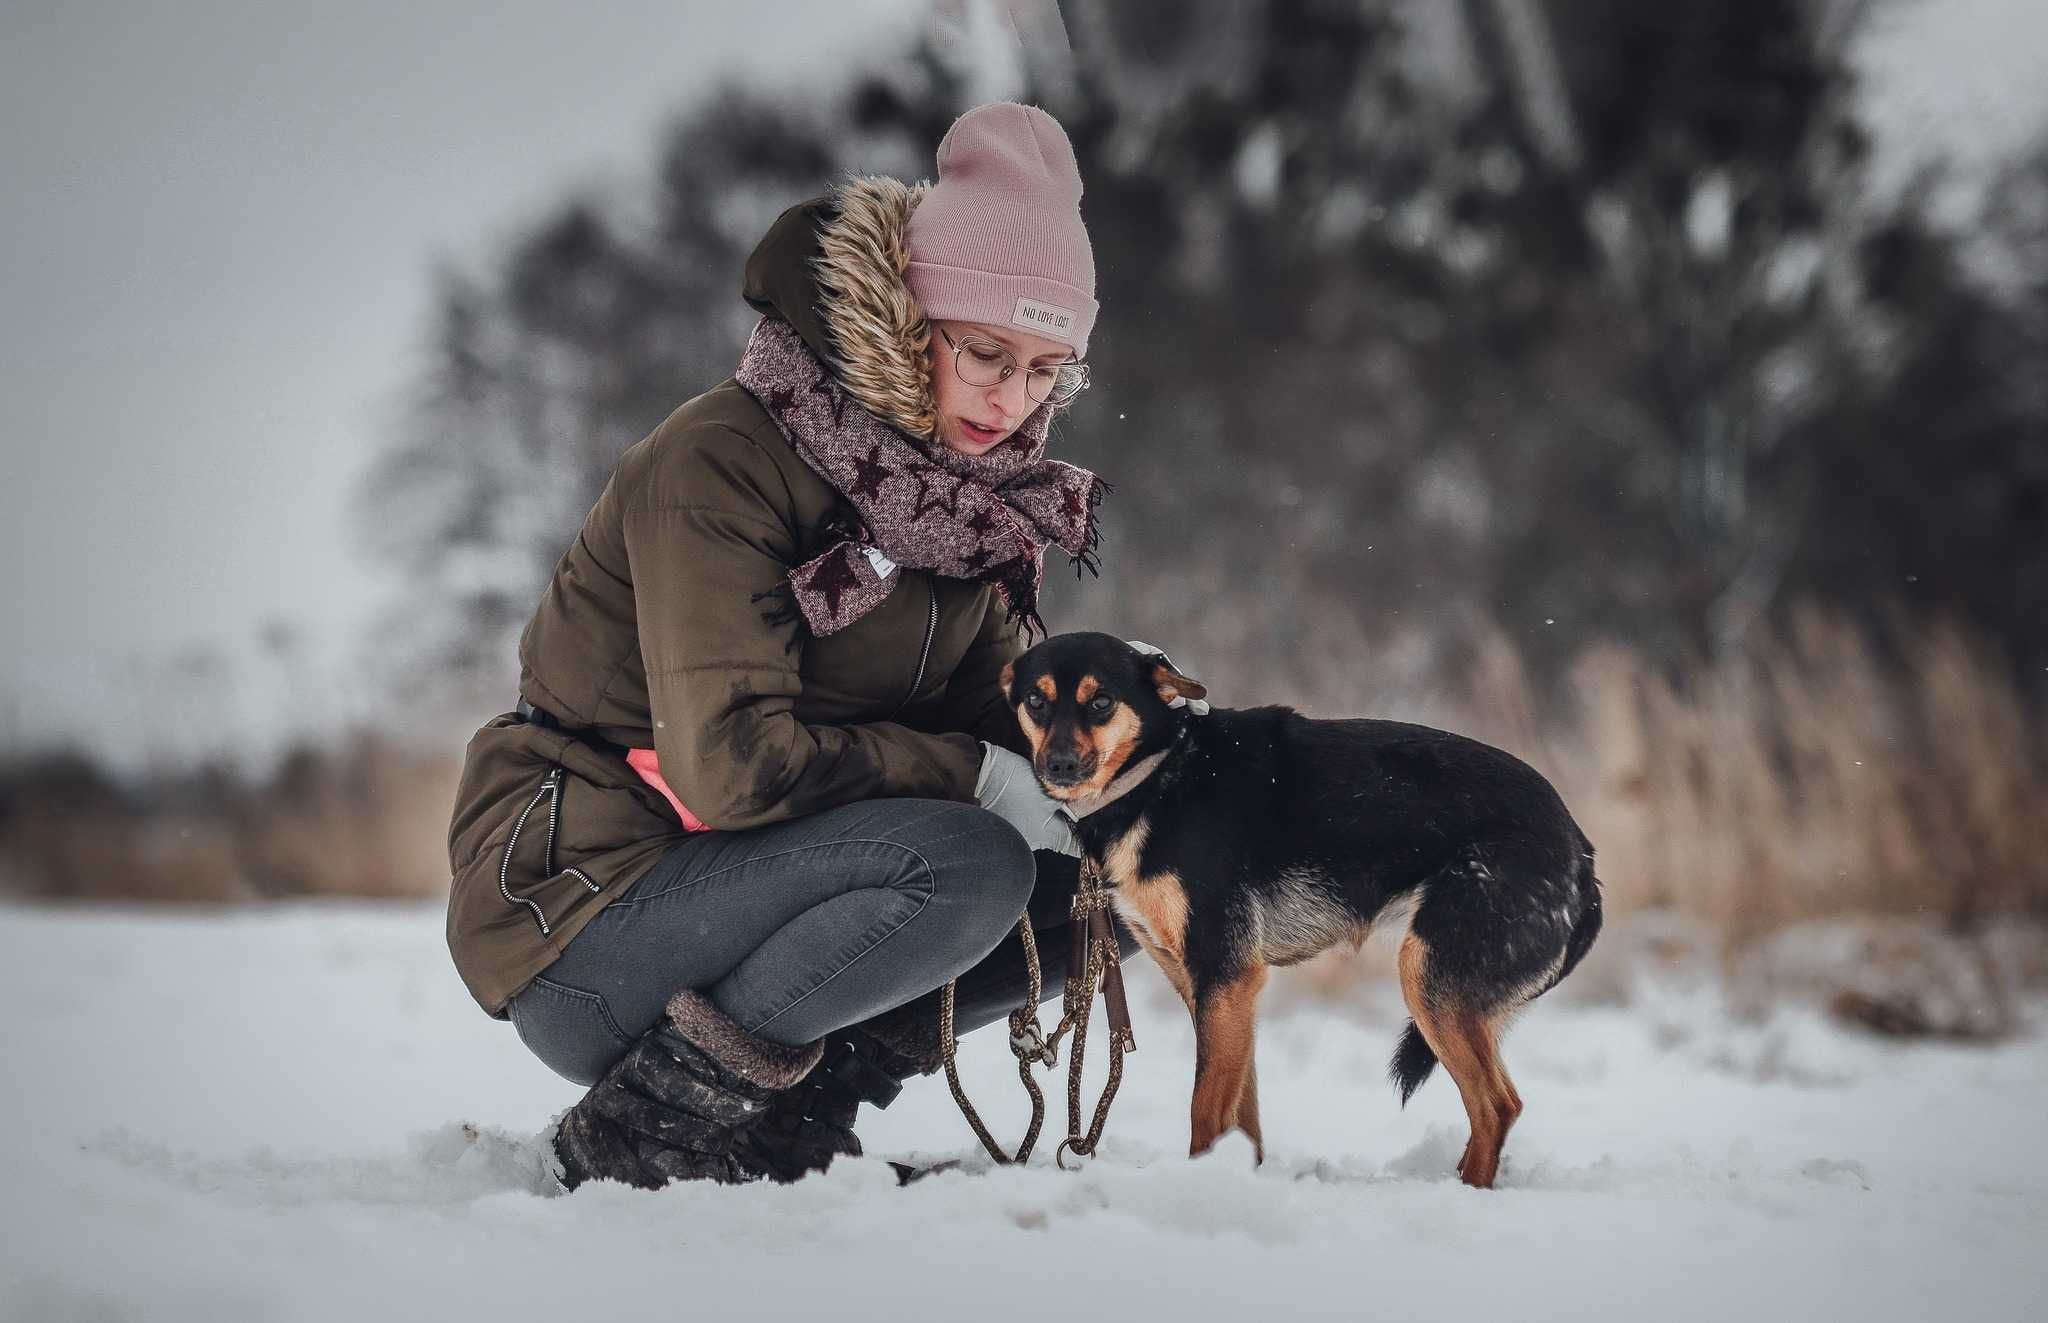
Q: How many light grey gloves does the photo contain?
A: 2